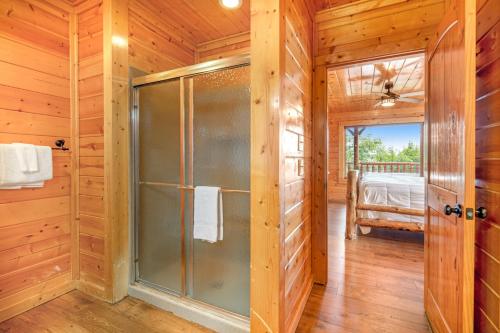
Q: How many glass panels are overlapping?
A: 2